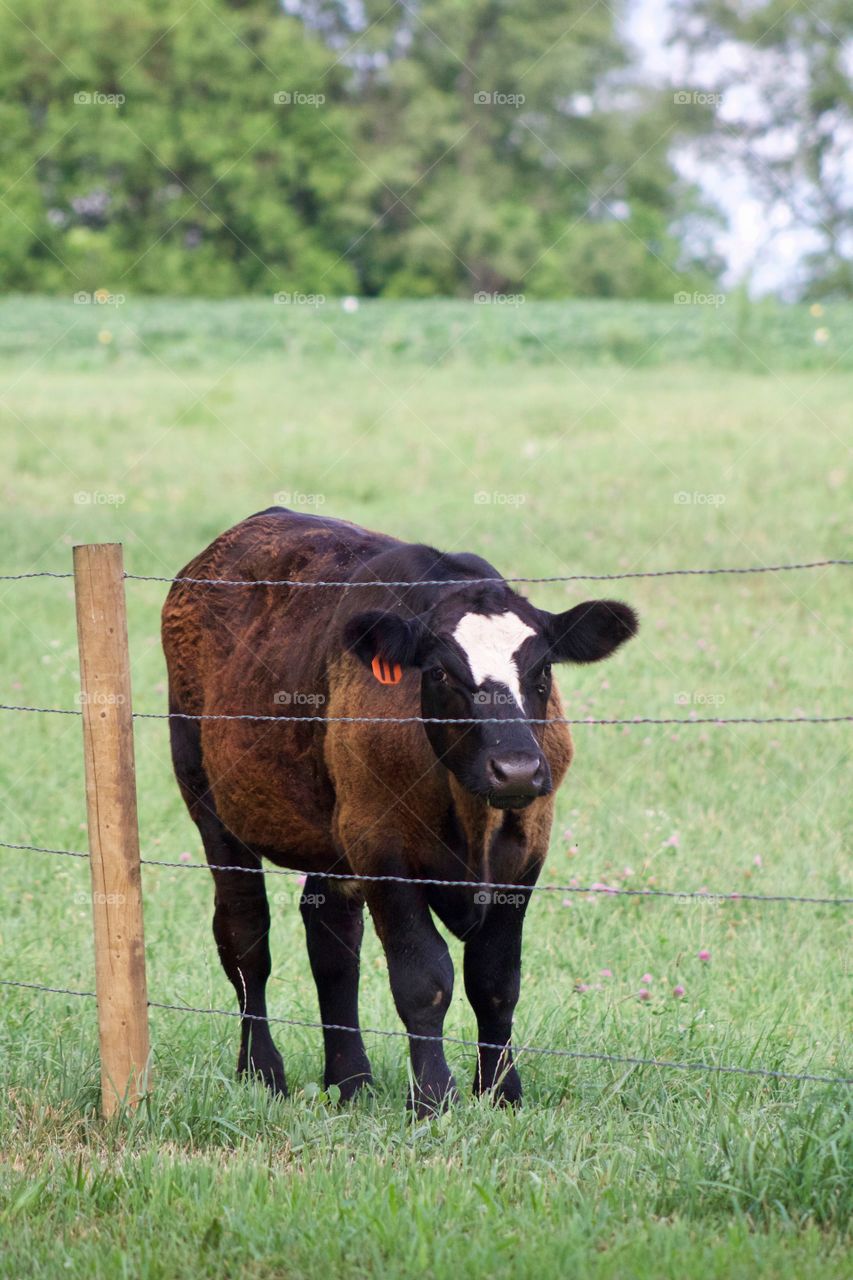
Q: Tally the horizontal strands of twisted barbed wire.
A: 4